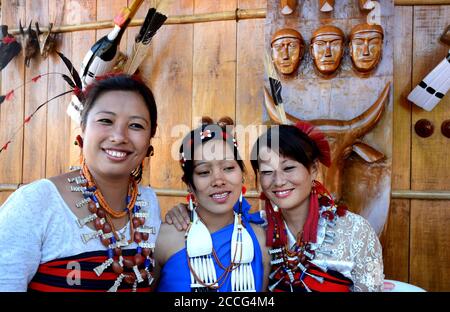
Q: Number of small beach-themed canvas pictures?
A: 0